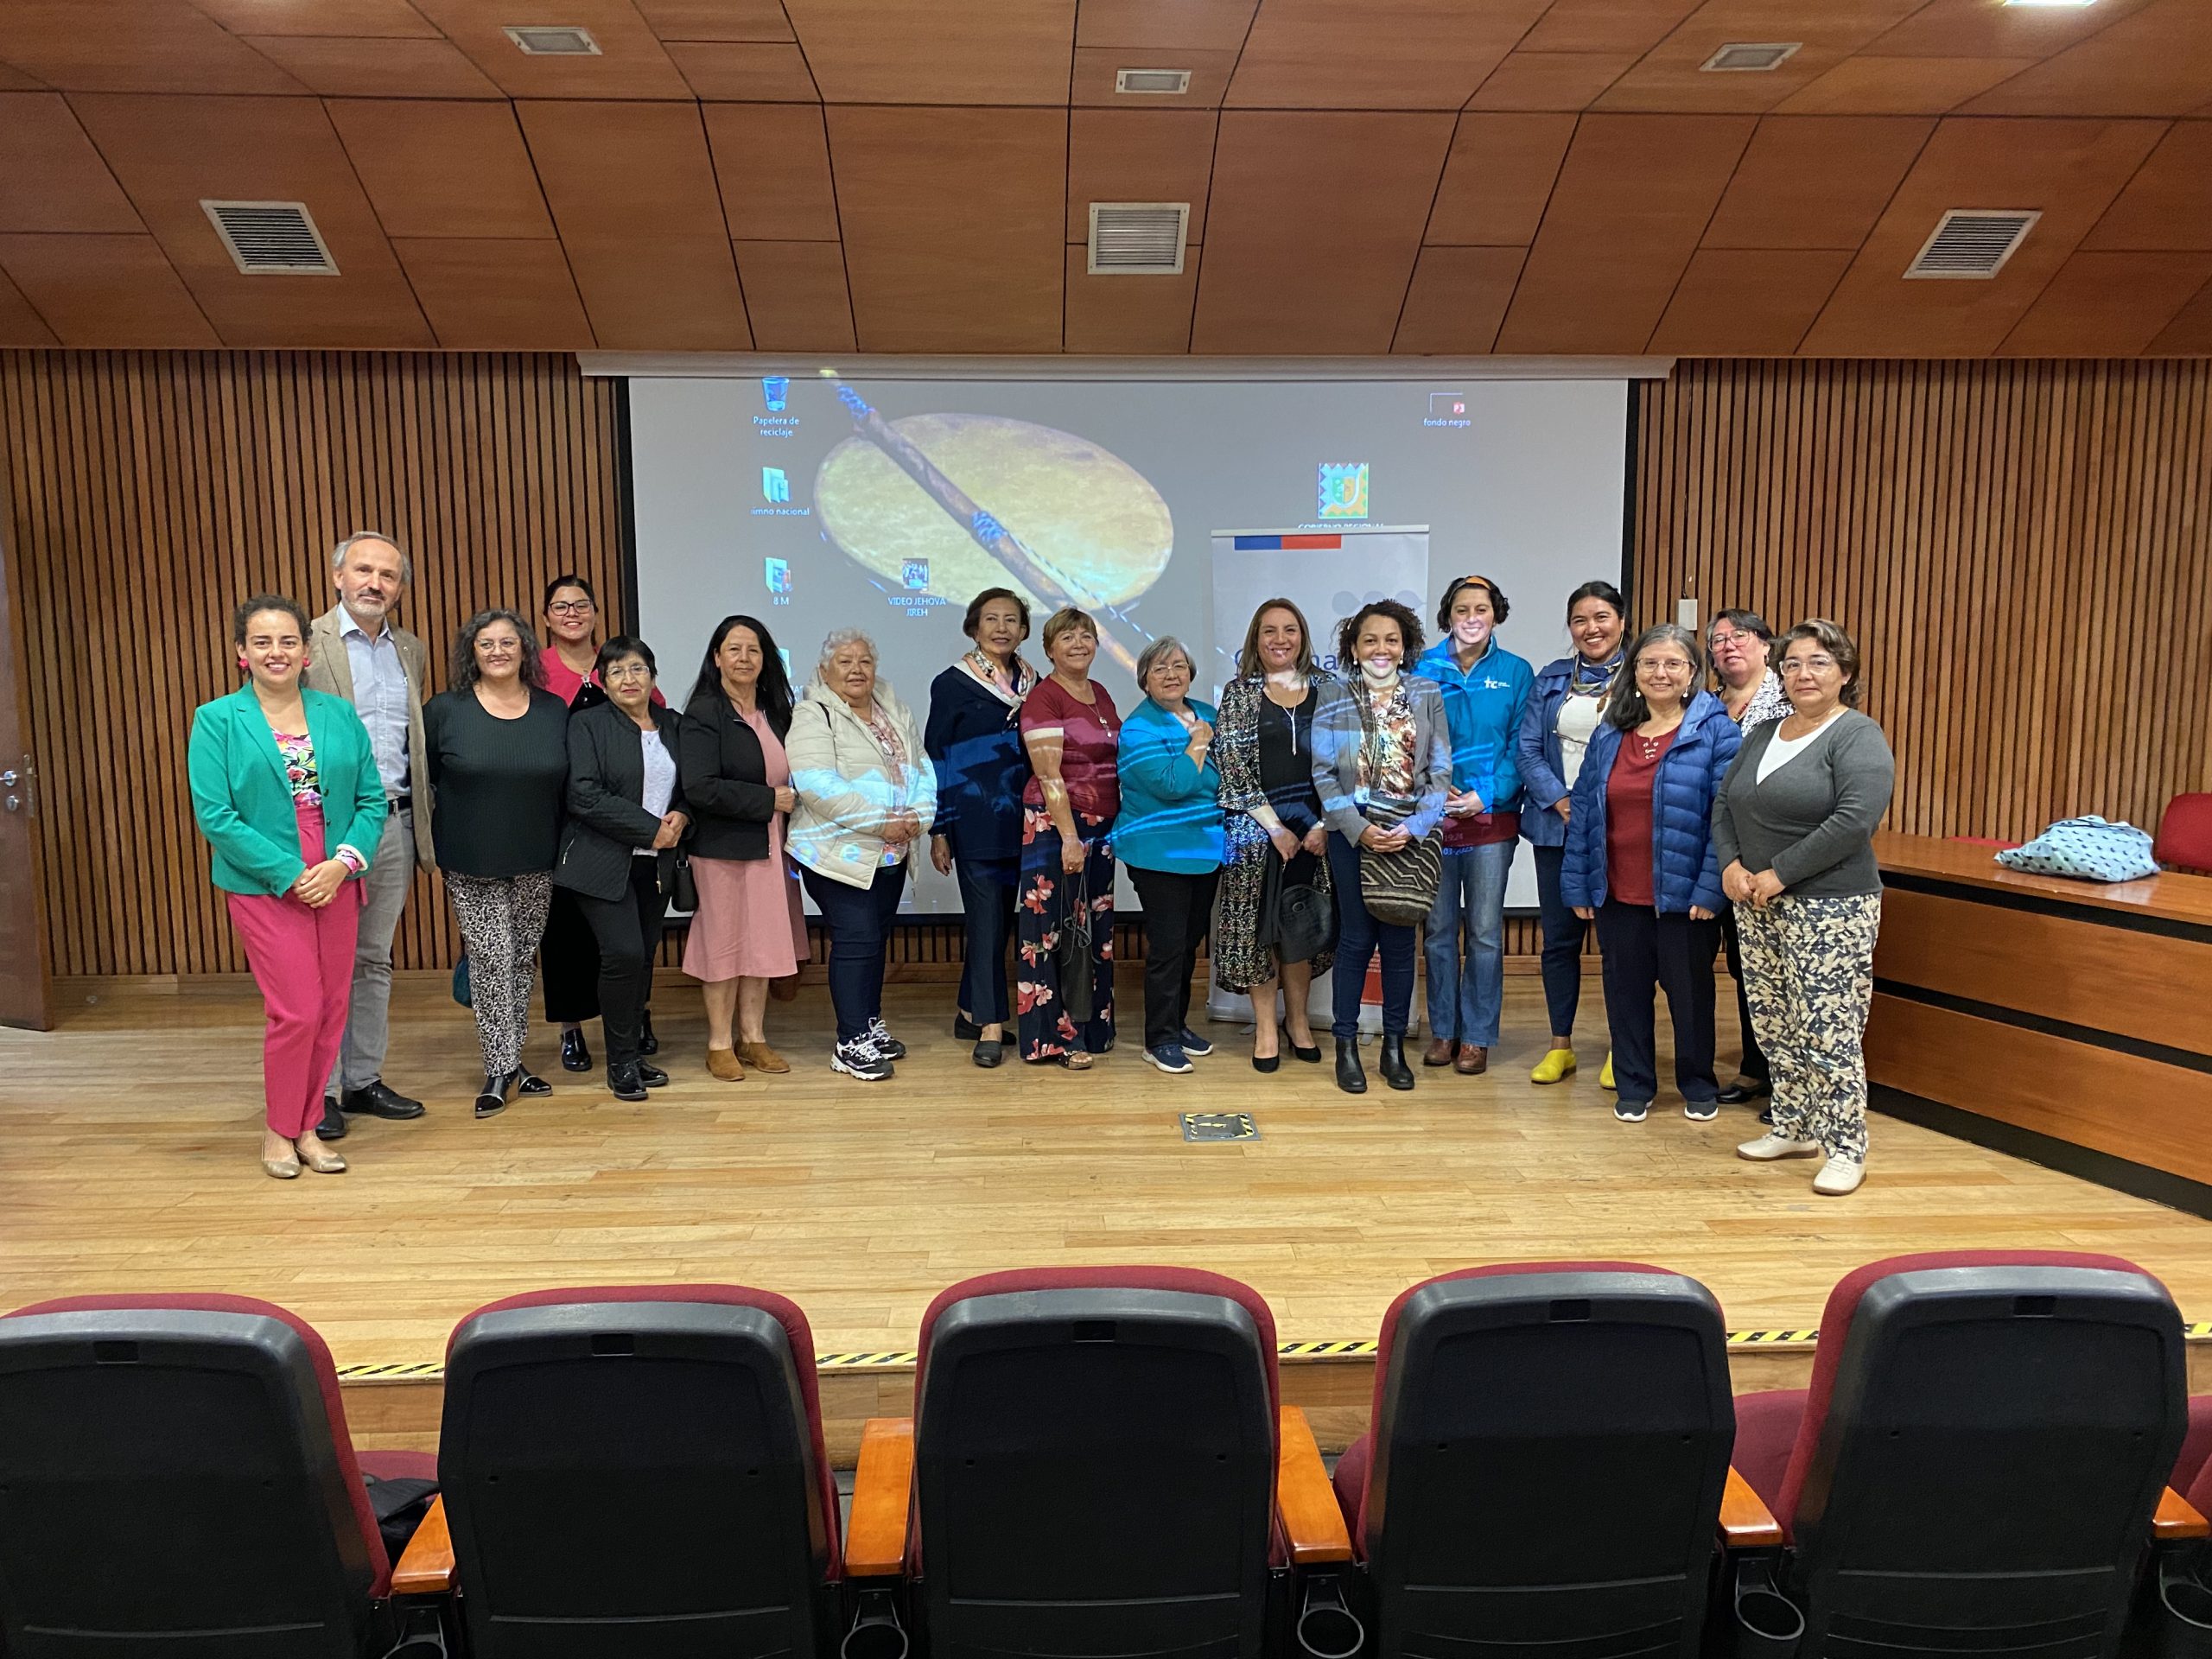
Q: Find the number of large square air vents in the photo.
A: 3